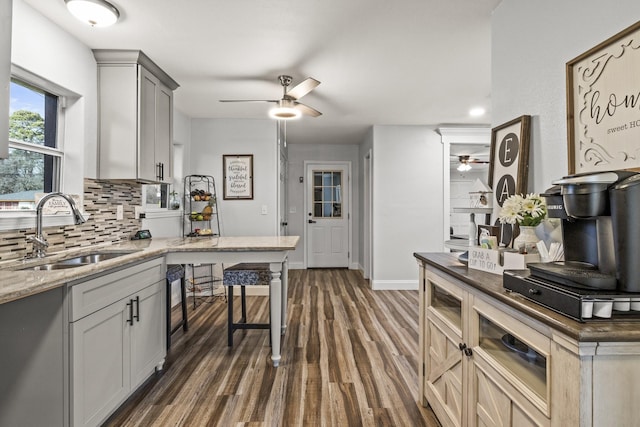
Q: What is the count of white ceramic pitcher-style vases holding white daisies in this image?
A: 1